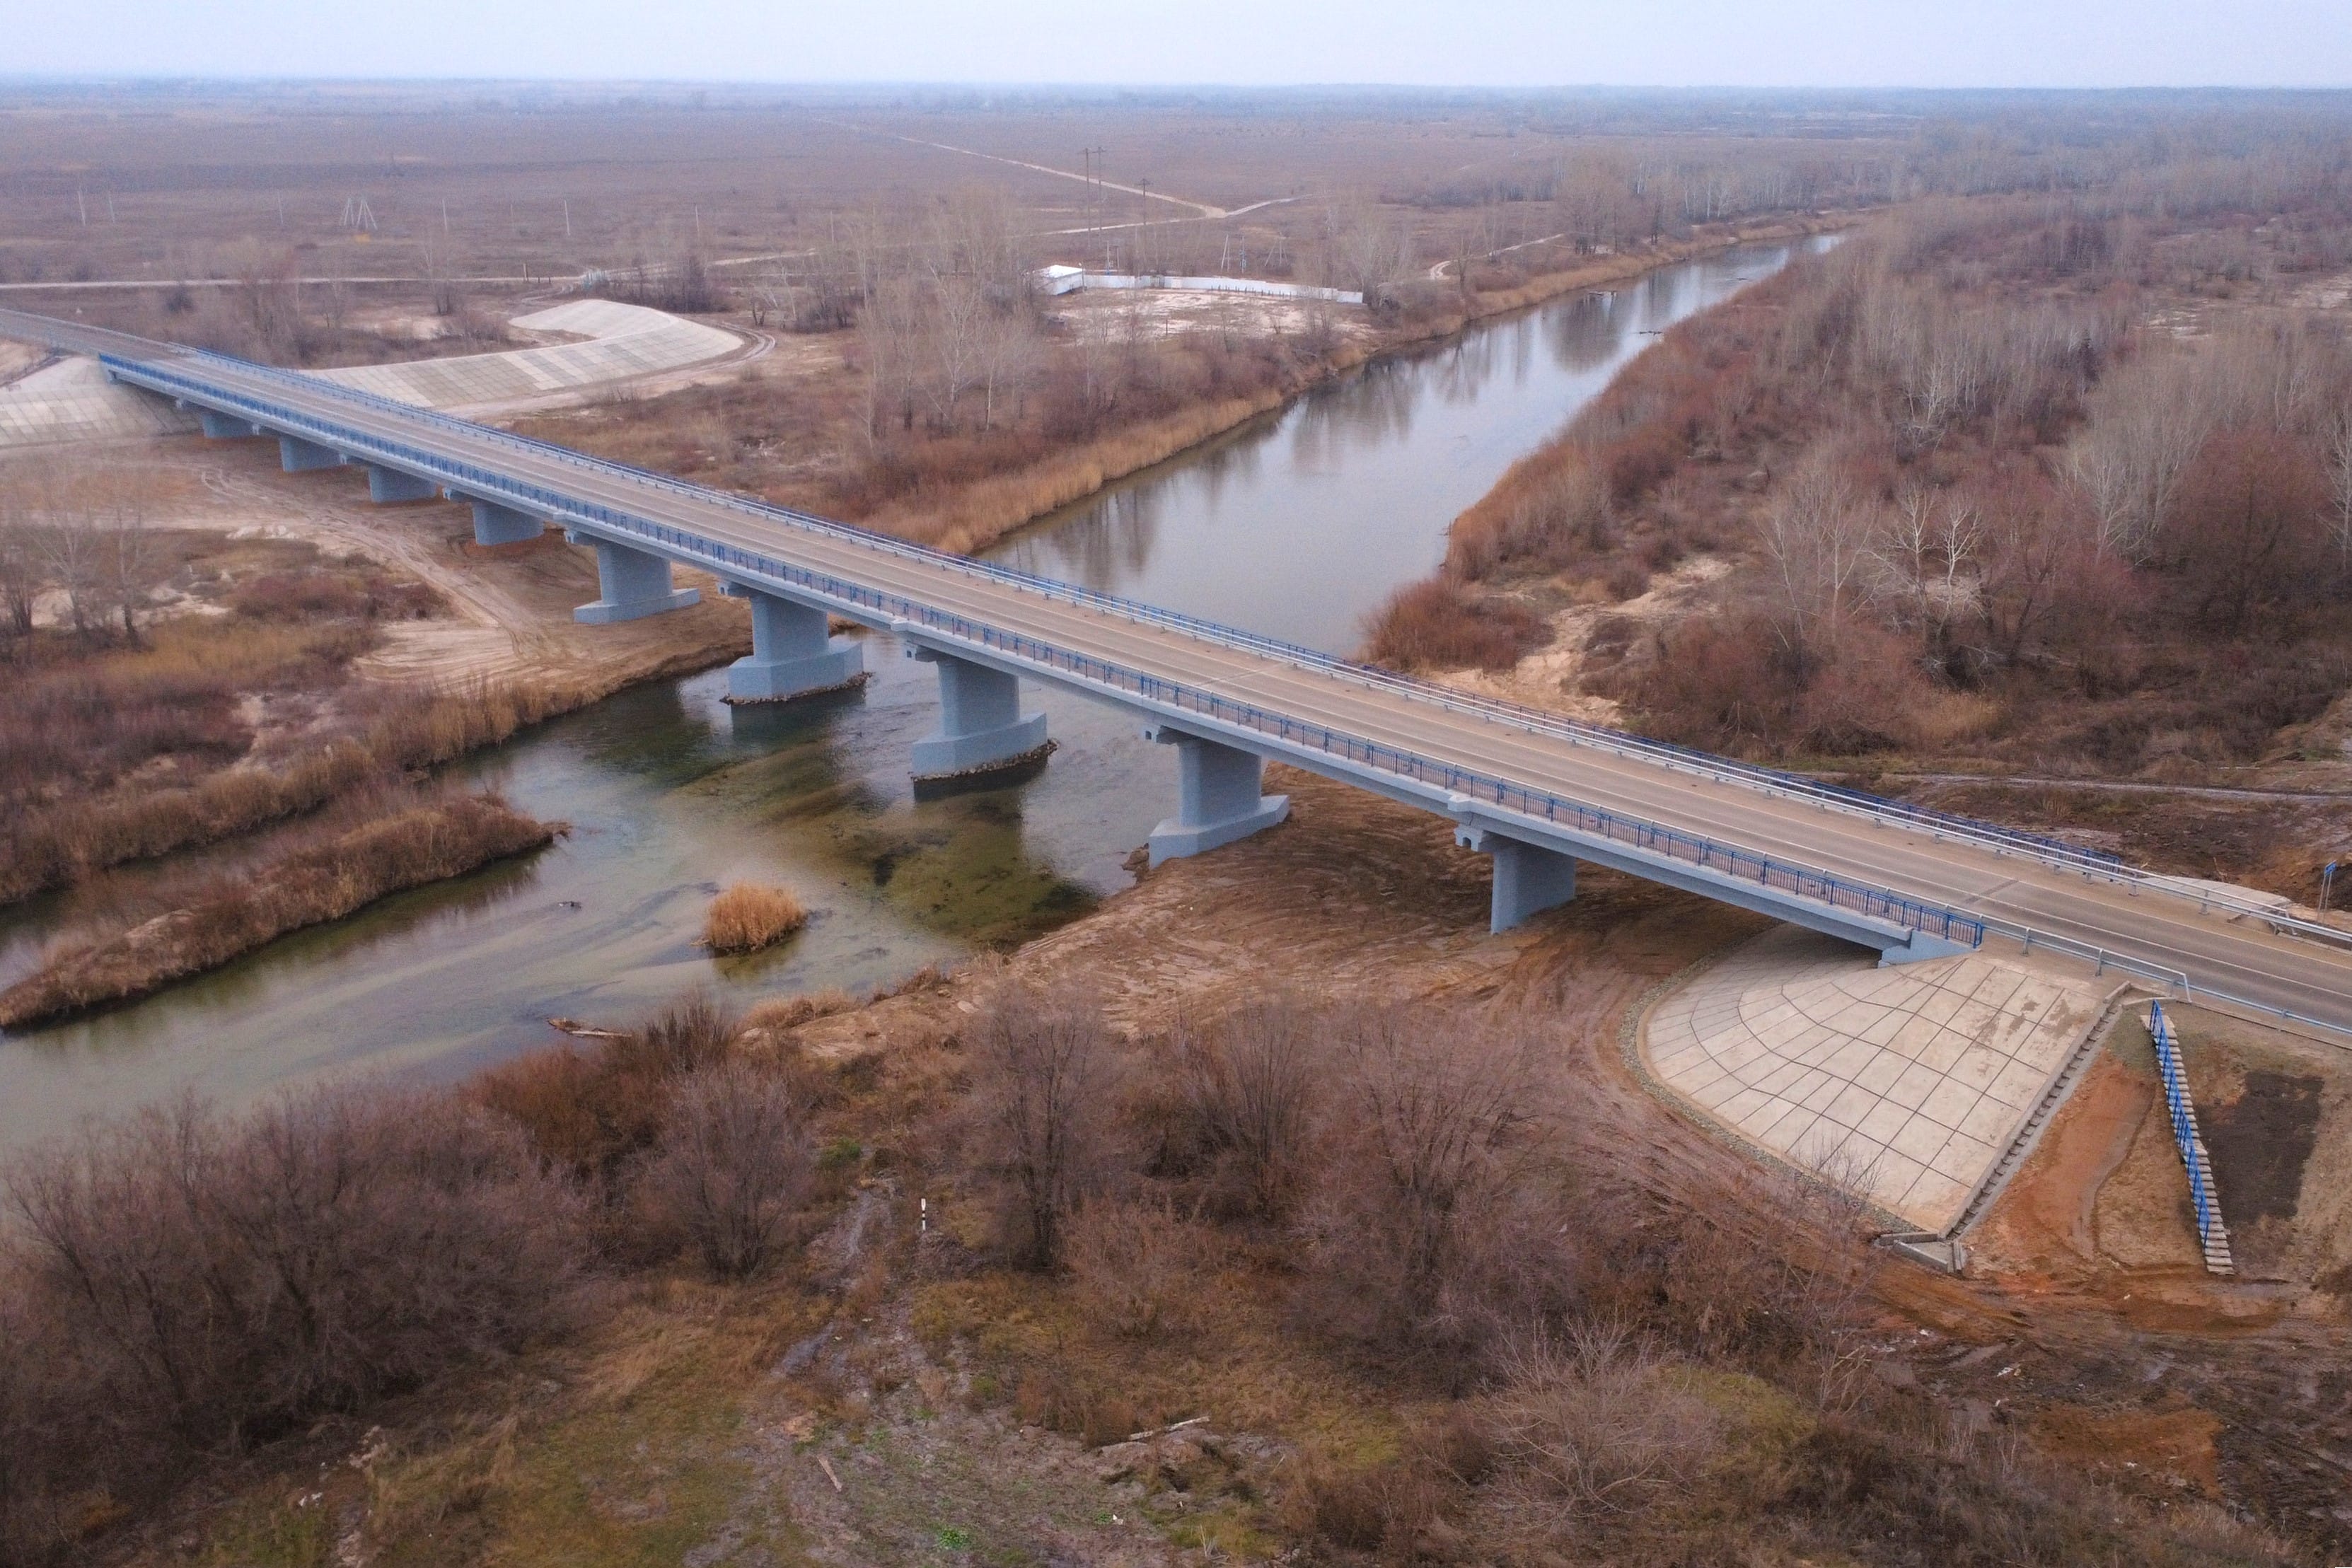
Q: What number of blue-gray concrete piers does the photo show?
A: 9